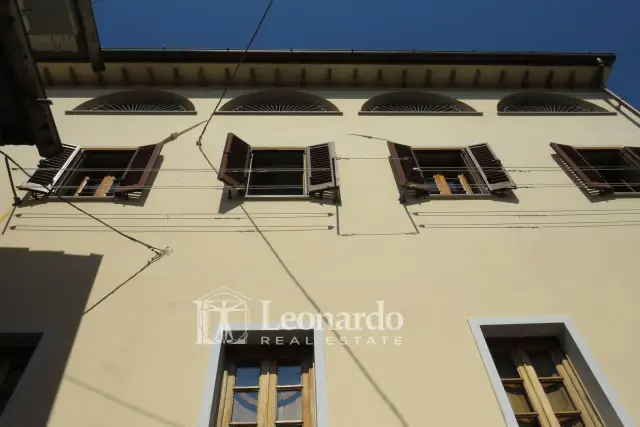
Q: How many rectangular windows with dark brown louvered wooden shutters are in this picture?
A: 4